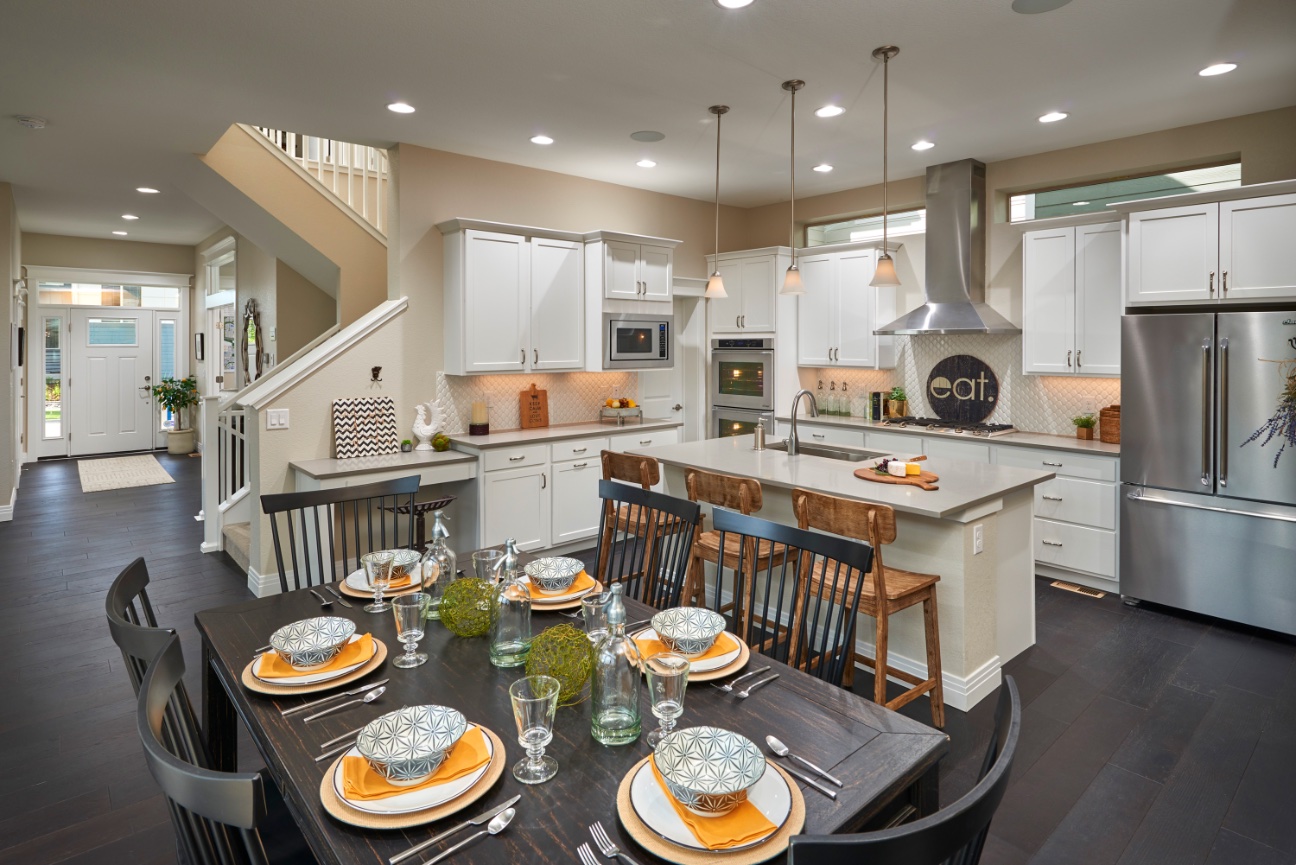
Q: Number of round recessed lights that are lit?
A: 12